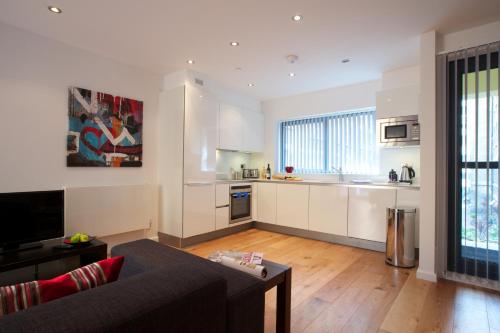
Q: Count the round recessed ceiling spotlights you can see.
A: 7